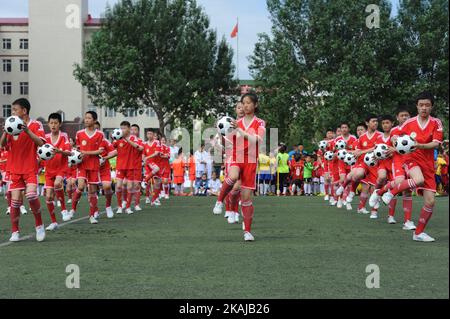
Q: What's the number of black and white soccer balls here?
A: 14